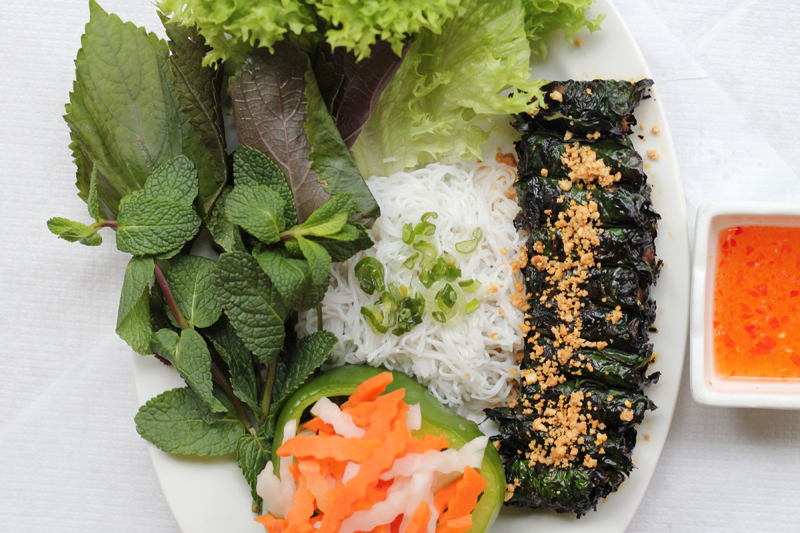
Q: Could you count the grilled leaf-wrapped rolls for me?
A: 10